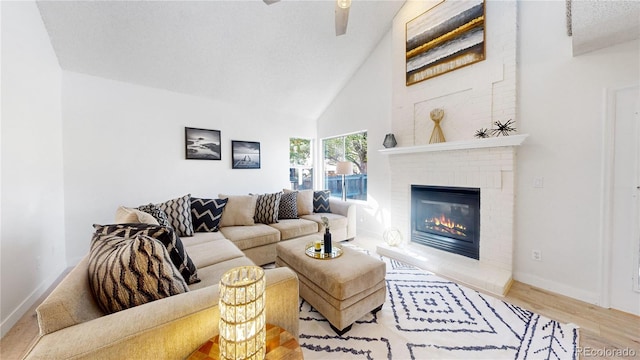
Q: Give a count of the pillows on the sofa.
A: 11